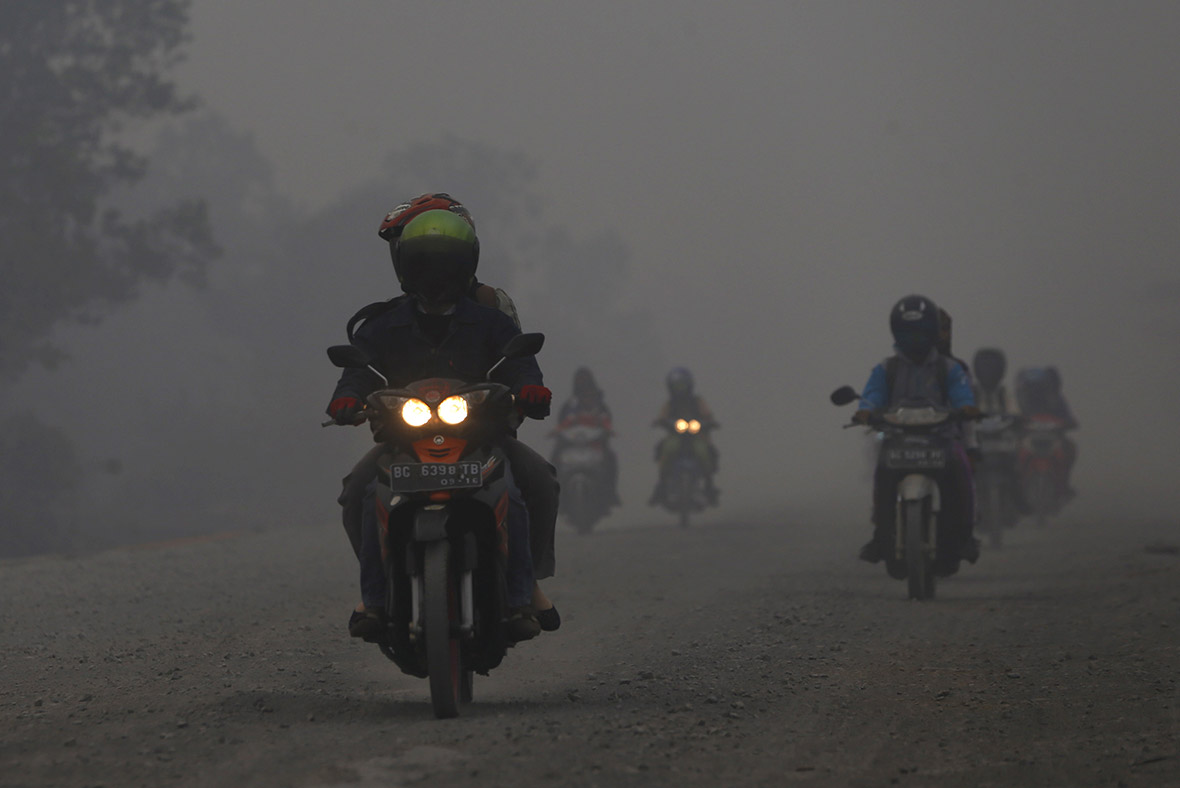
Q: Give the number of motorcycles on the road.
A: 6